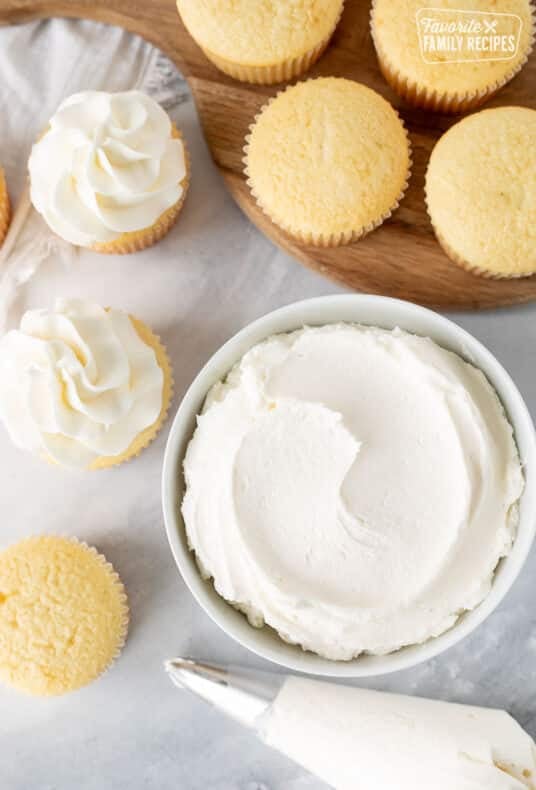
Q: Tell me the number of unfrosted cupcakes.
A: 5